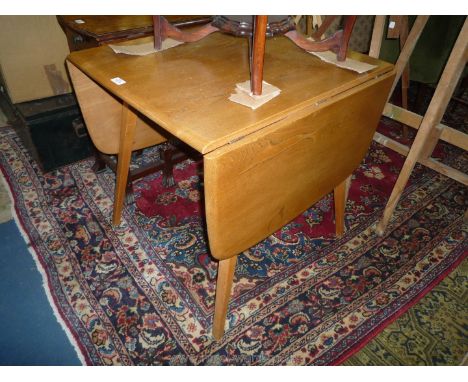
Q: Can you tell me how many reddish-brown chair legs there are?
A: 3